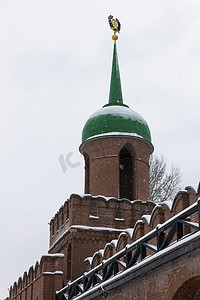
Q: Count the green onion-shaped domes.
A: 1